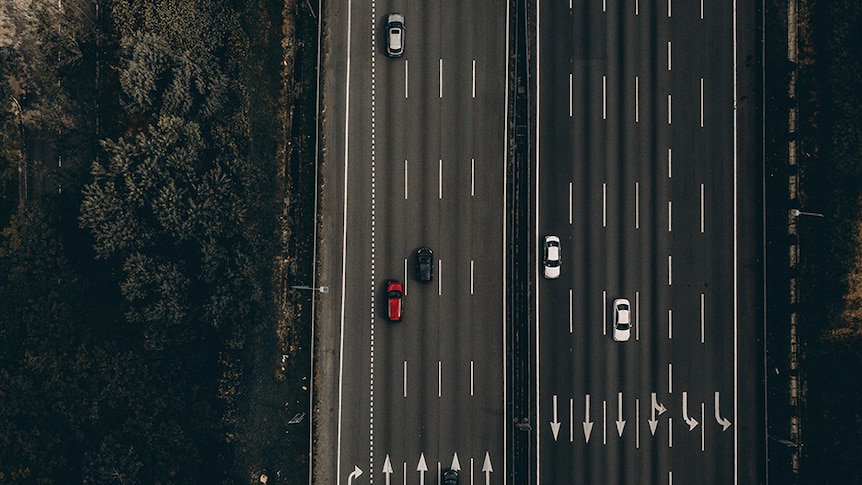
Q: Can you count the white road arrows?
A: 11